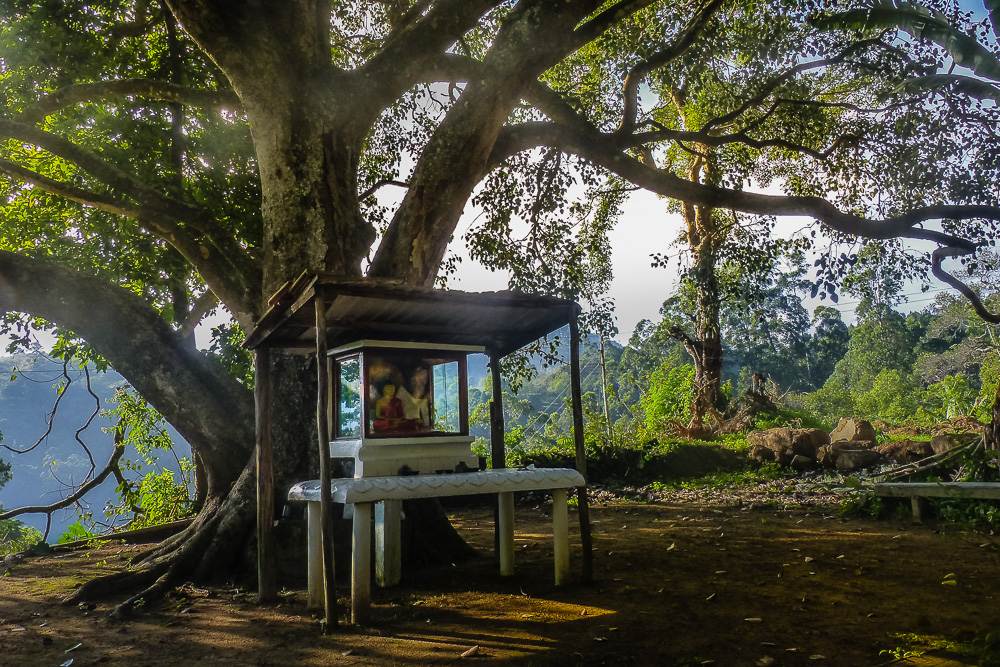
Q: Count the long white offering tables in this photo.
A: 1